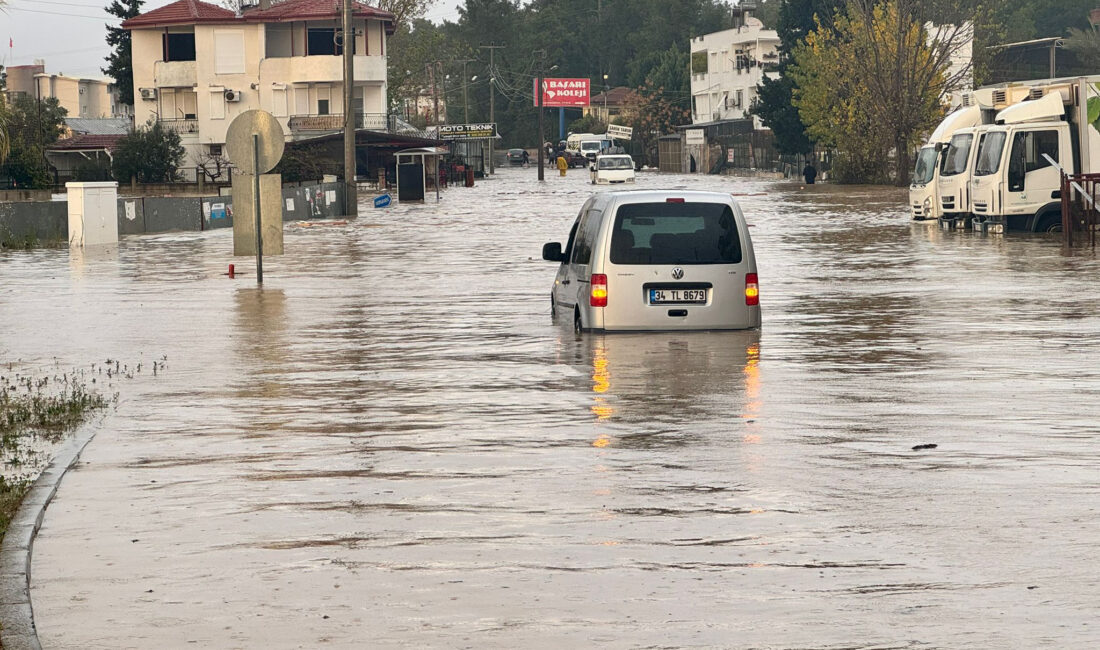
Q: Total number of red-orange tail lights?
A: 2